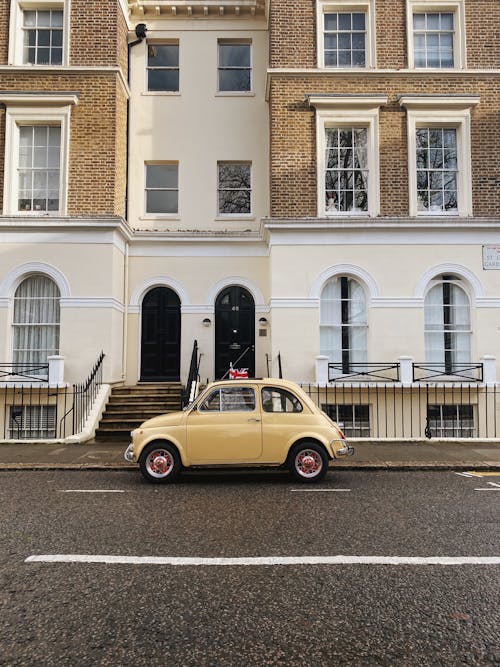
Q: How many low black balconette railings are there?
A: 3